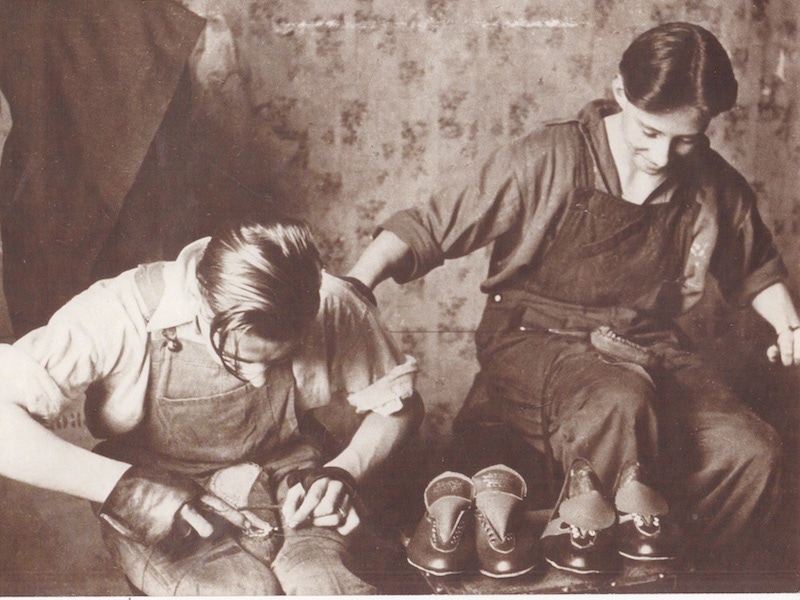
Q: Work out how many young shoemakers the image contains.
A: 2